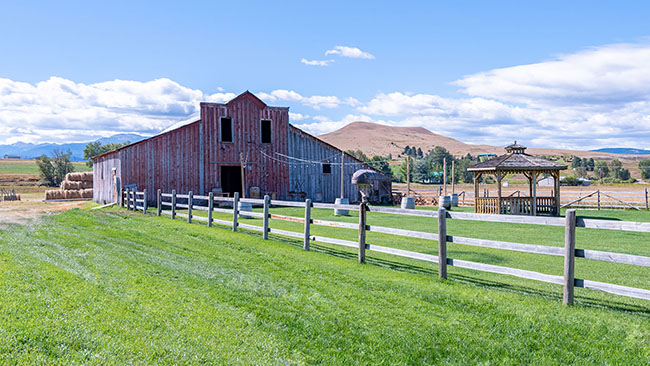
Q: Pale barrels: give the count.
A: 5